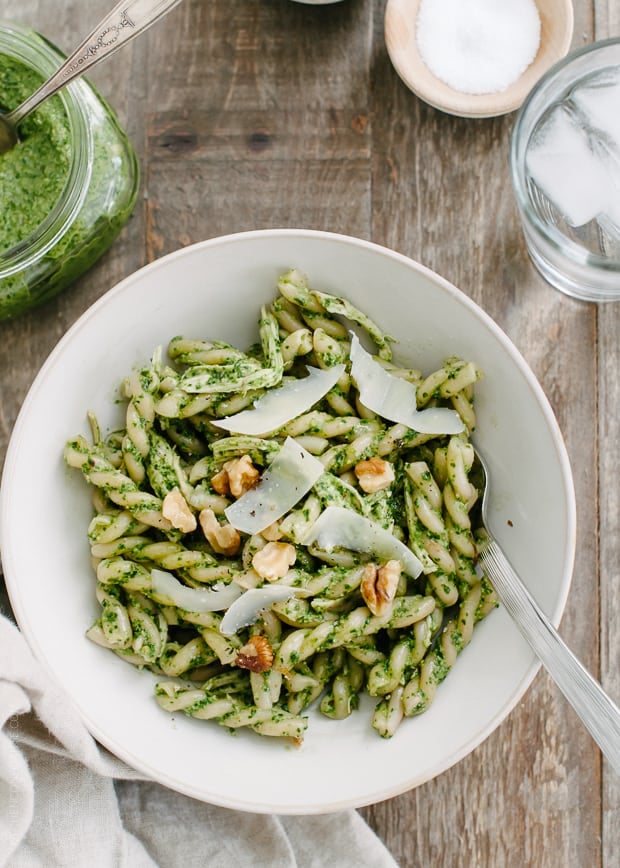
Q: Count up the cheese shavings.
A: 6